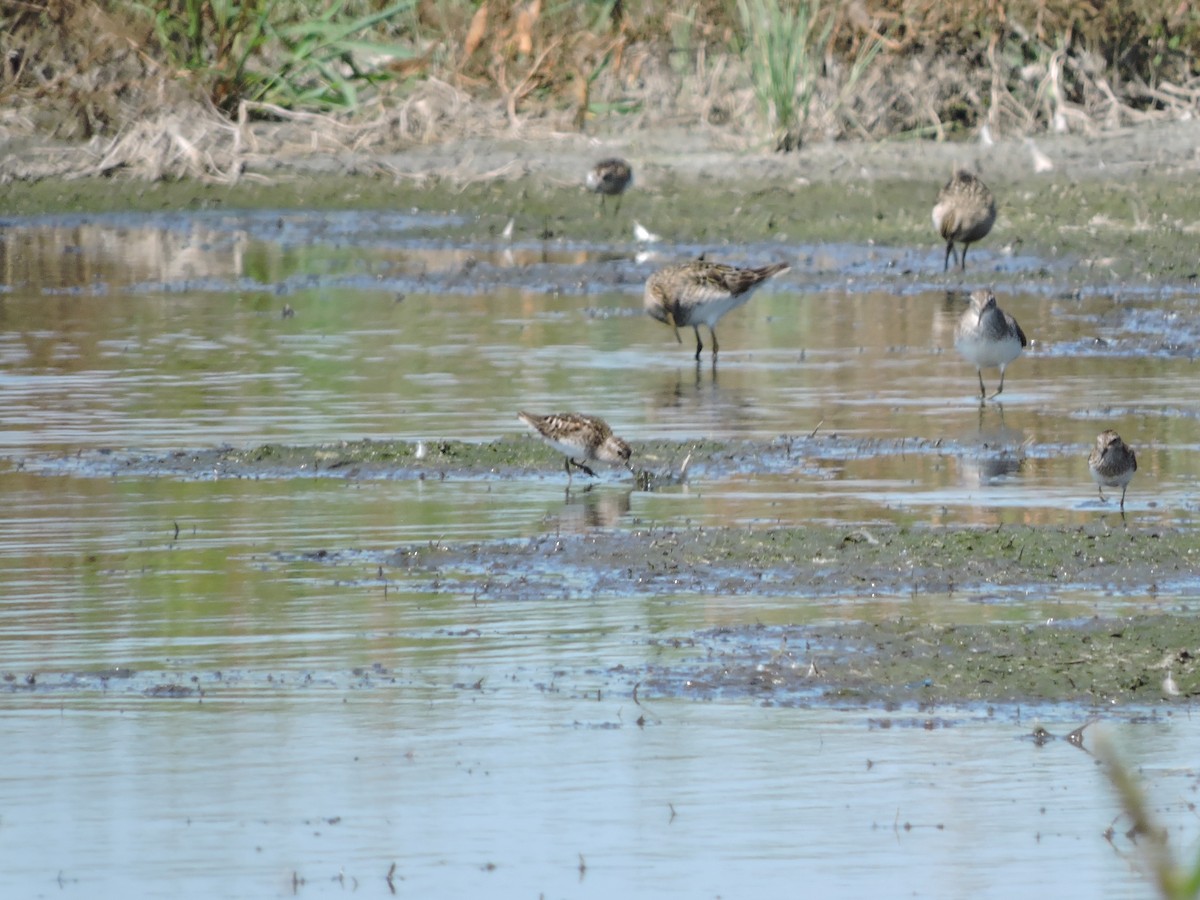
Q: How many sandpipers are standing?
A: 6